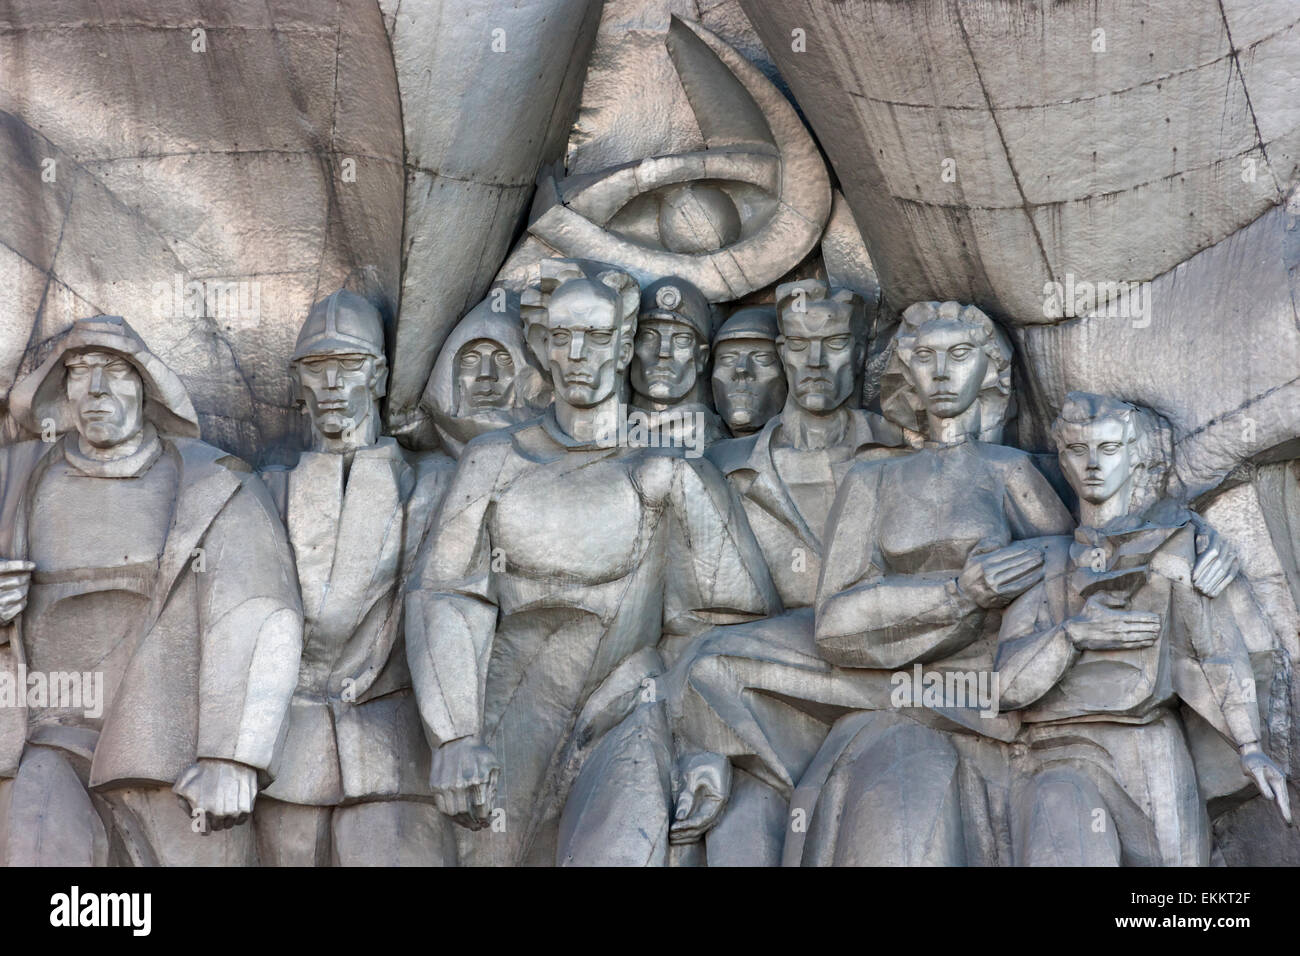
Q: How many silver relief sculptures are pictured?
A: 9